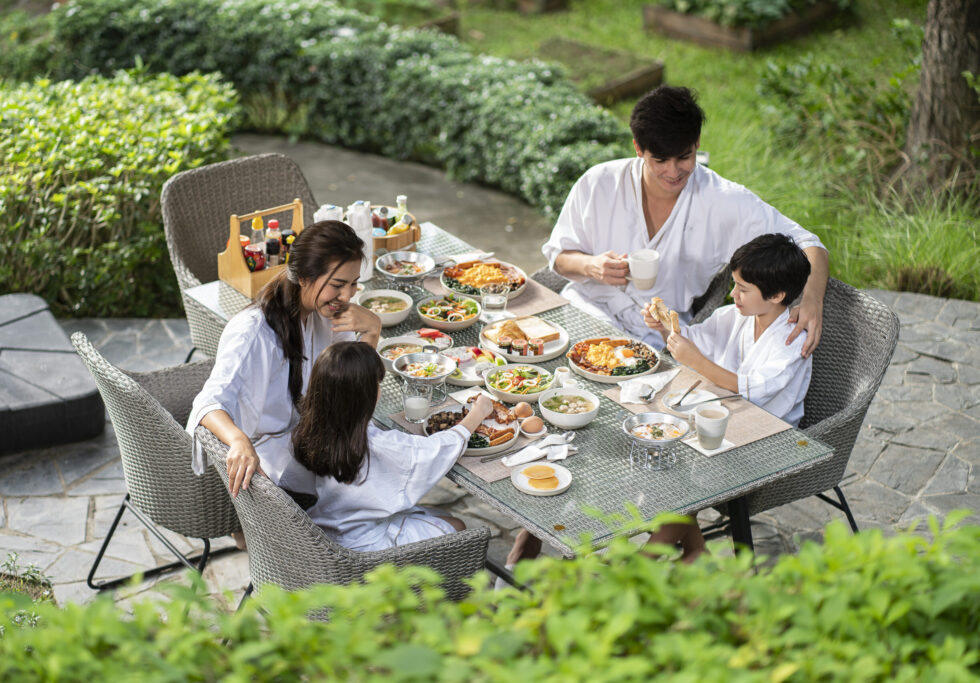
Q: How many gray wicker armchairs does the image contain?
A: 5